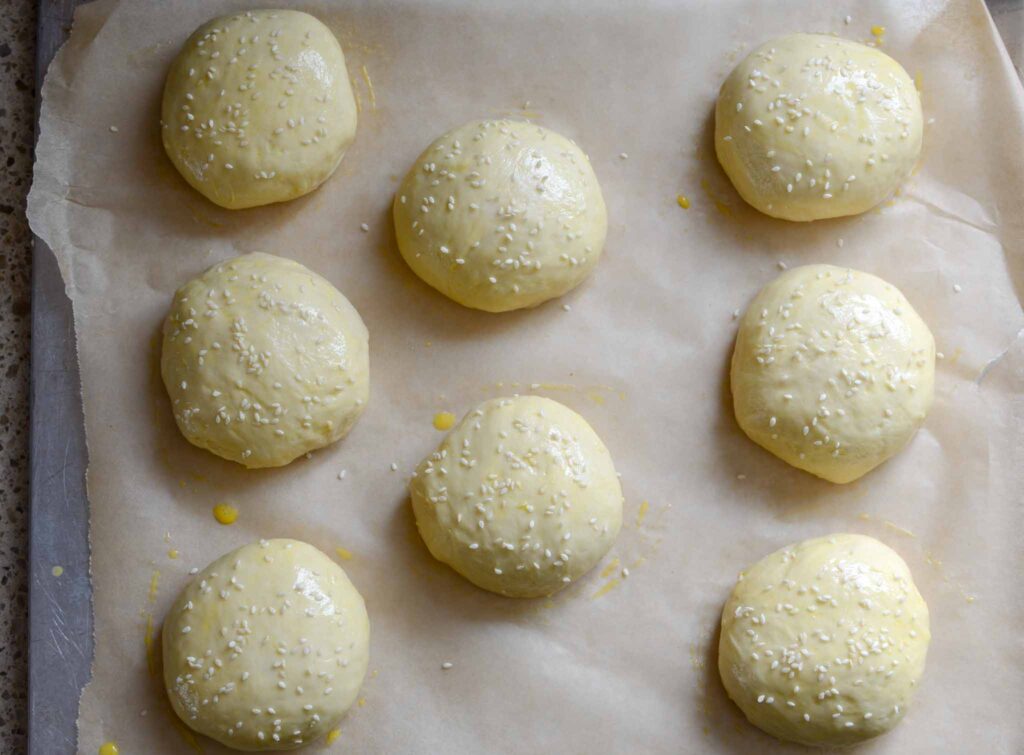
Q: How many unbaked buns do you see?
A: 8